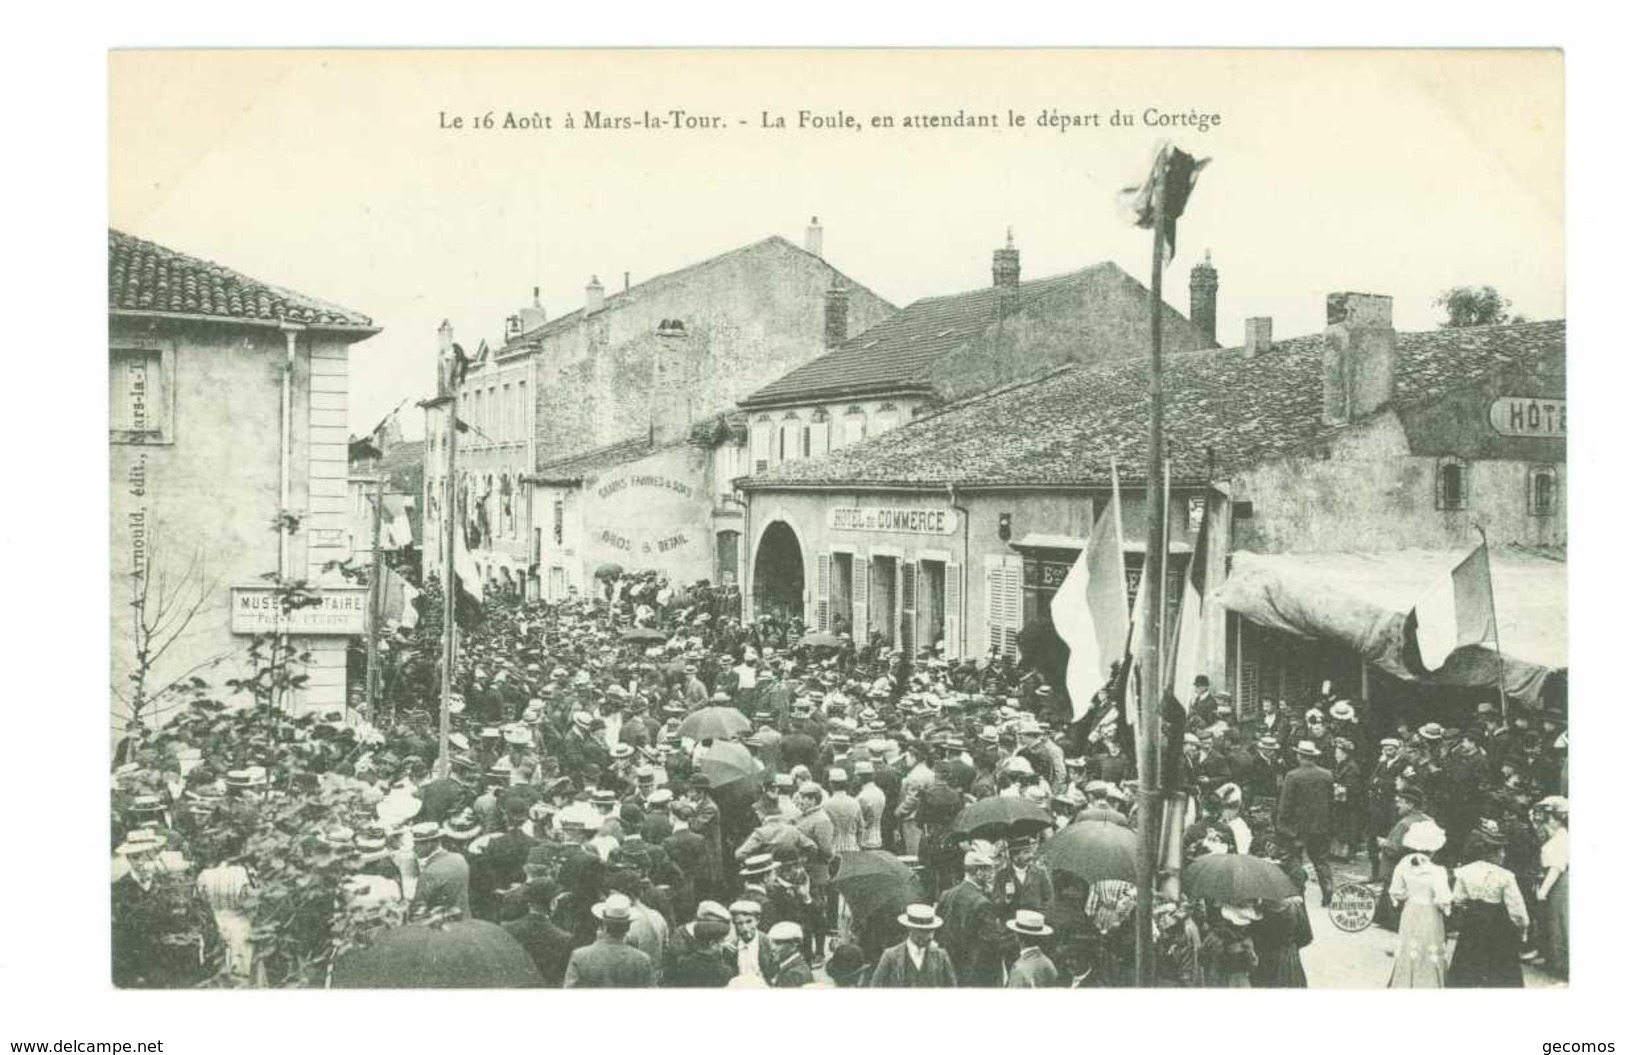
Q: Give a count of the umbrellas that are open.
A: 10